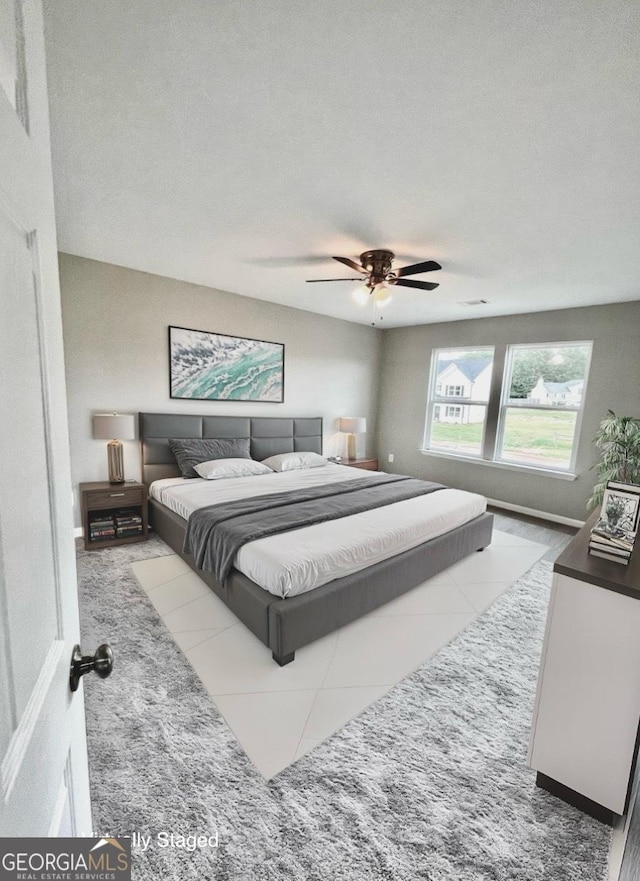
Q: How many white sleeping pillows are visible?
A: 2